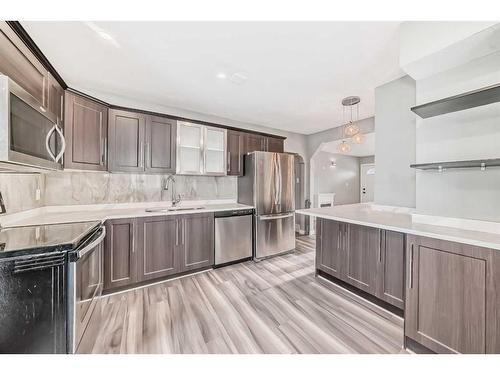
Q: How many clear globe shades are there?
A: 3